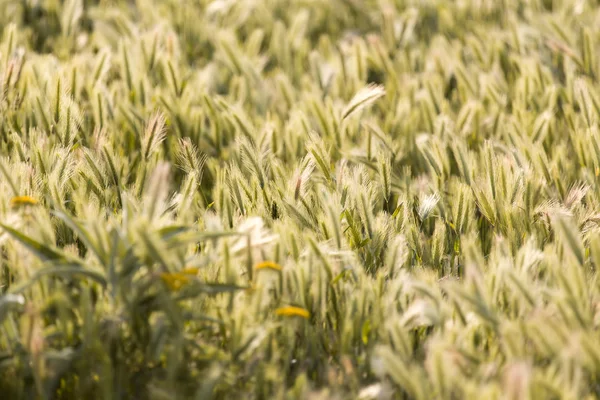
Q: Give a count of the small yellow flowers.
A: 4